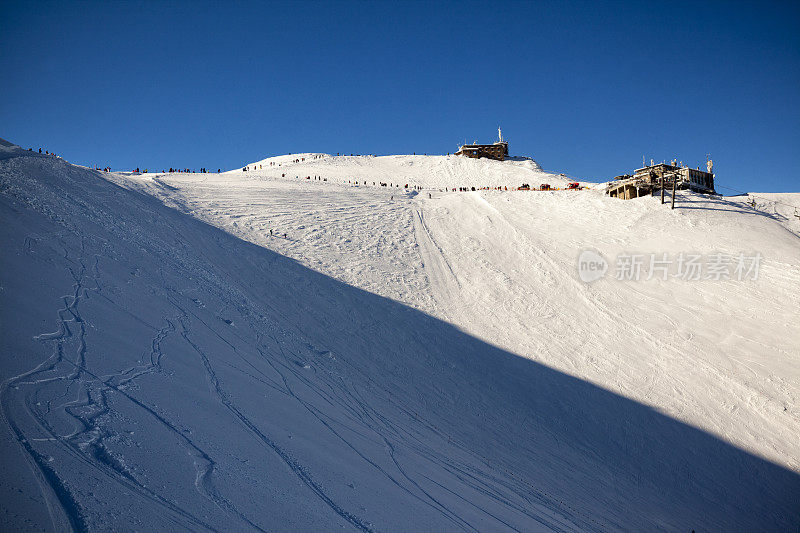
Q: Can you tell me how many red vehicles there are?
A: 3